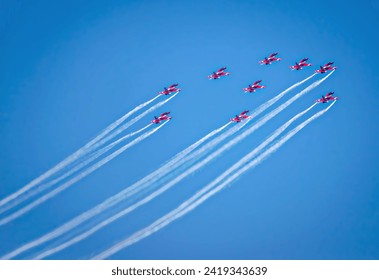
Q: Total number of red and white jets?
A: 9